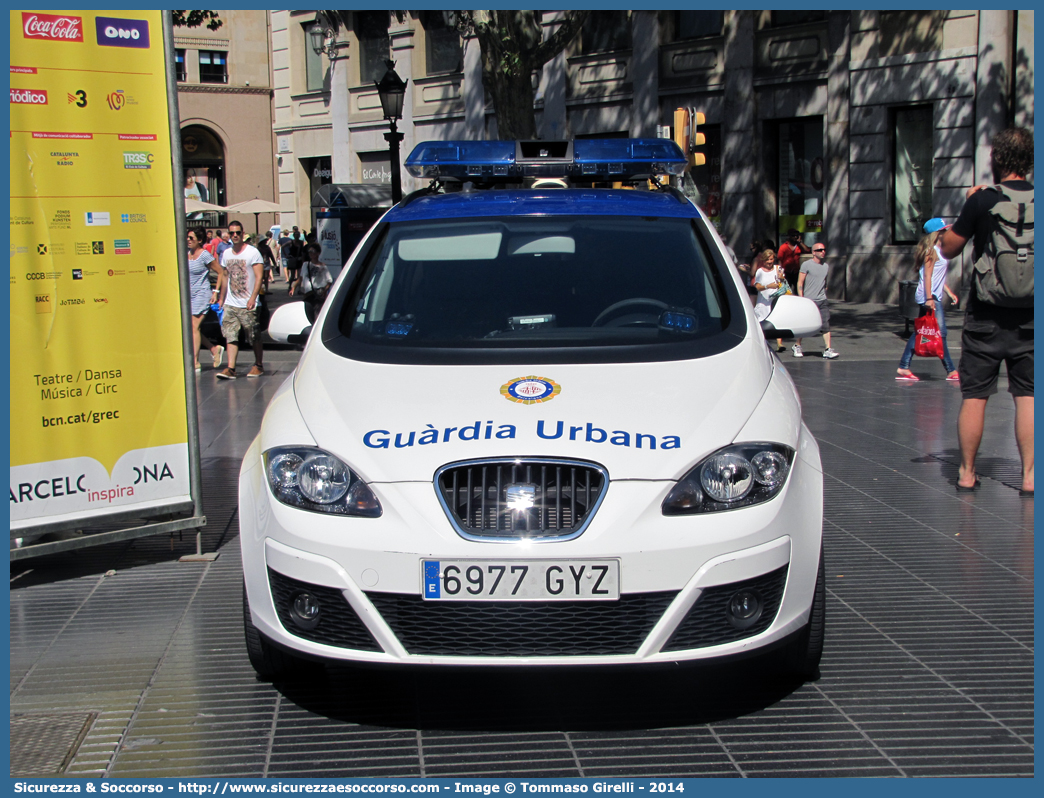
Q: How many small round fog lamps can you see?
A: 2